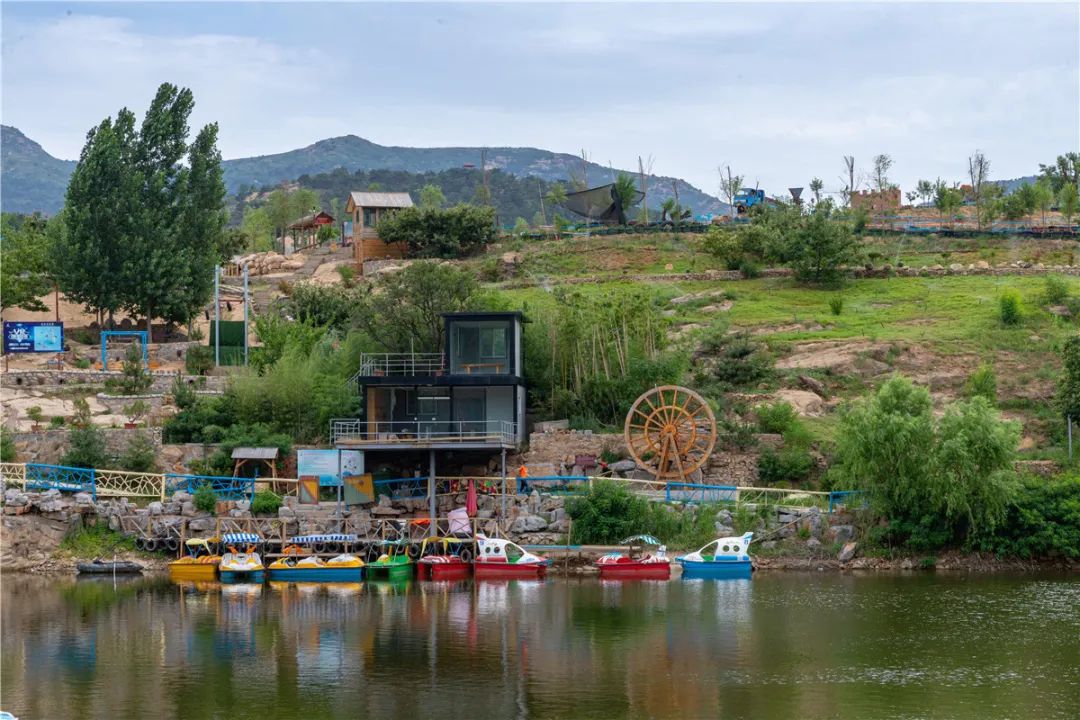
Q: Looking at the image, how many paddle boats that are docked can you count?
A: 8